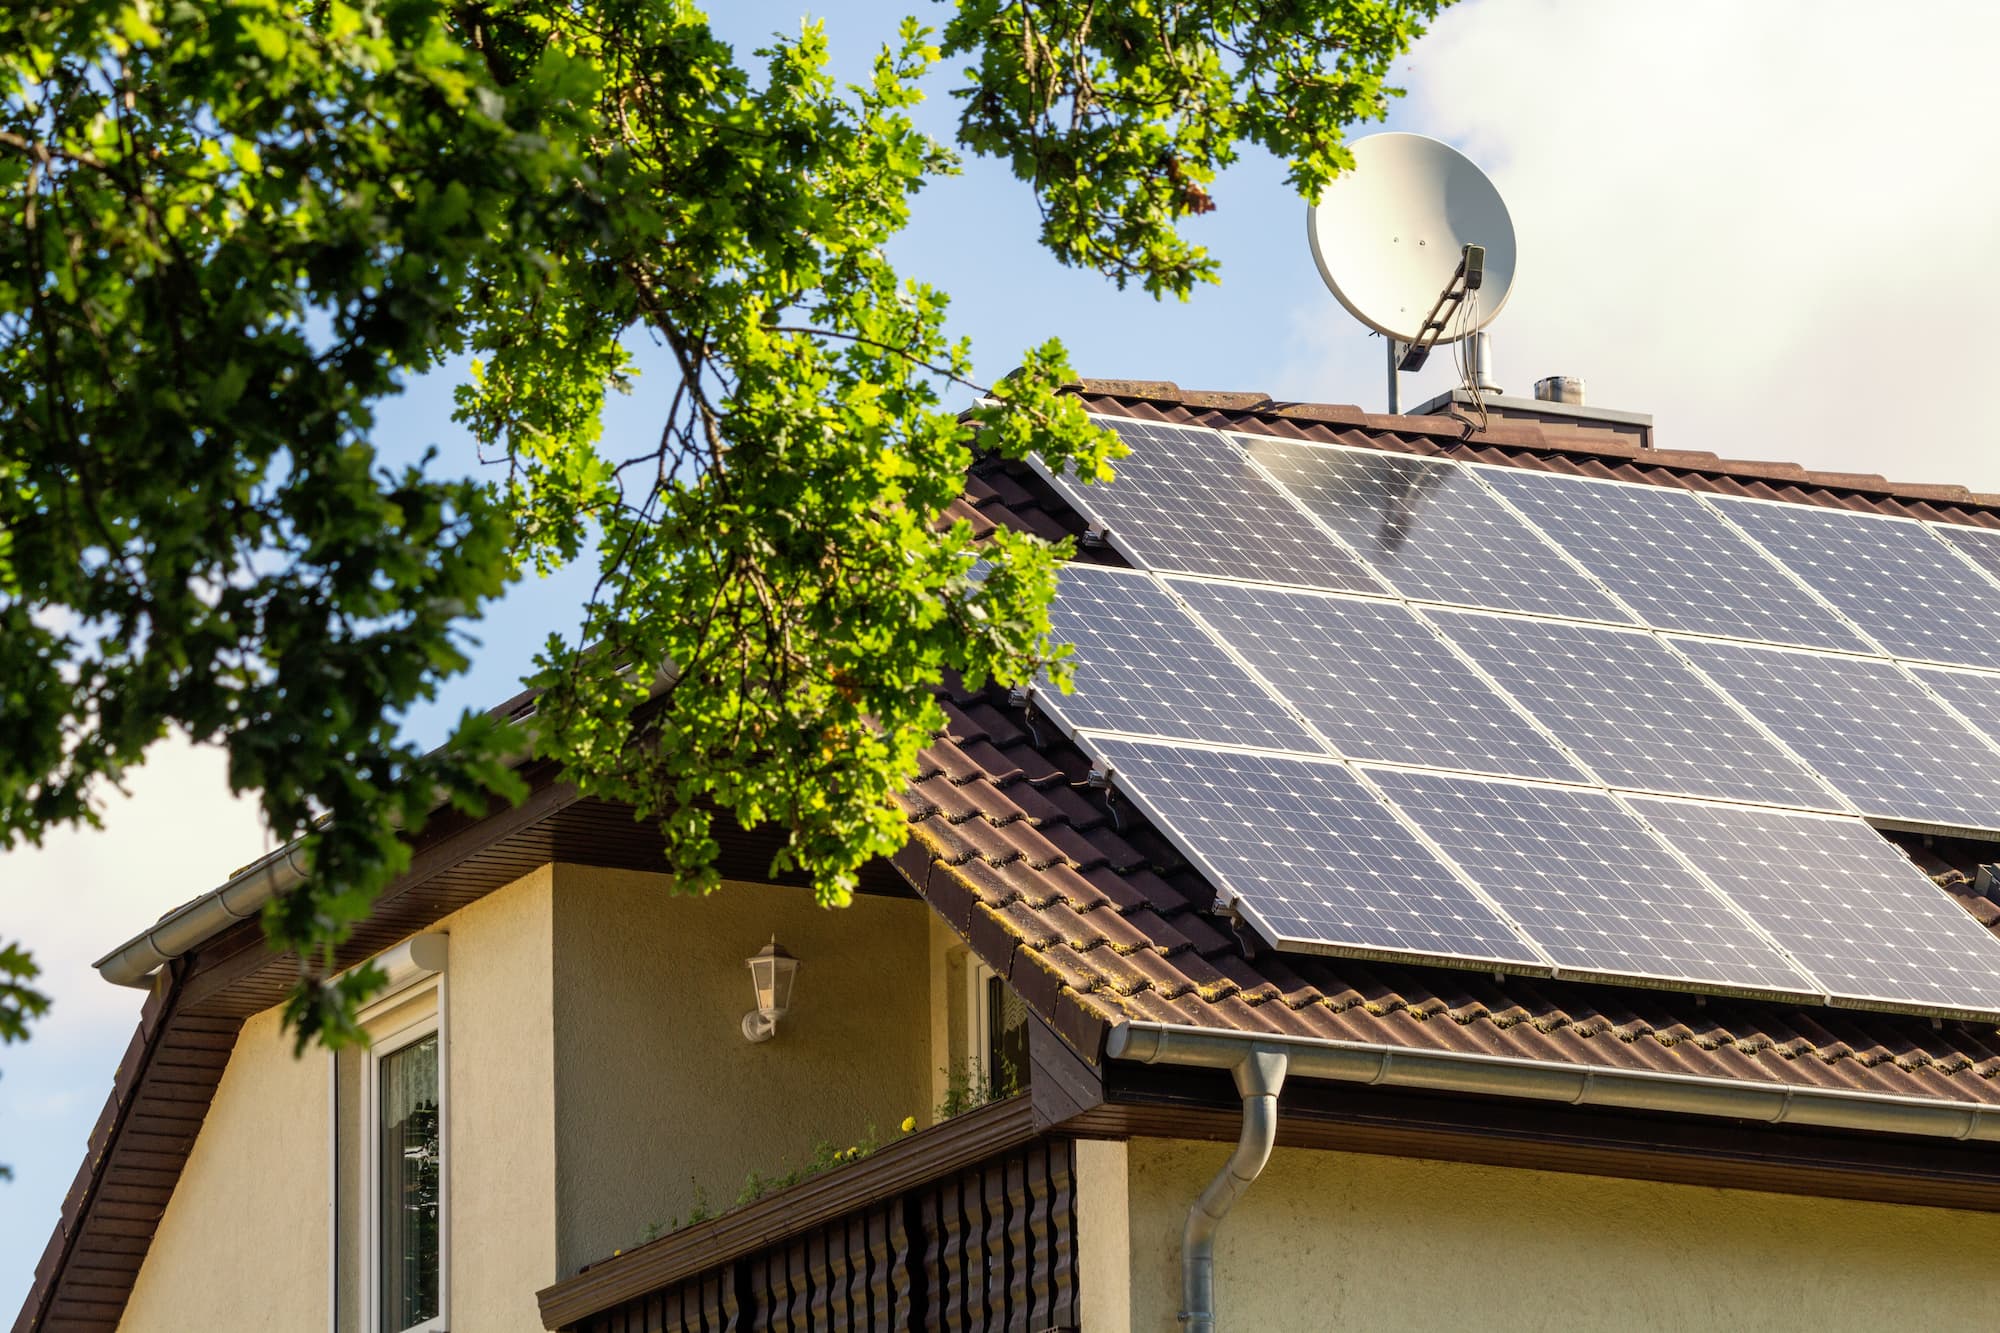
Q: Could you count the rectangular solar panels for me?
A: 13